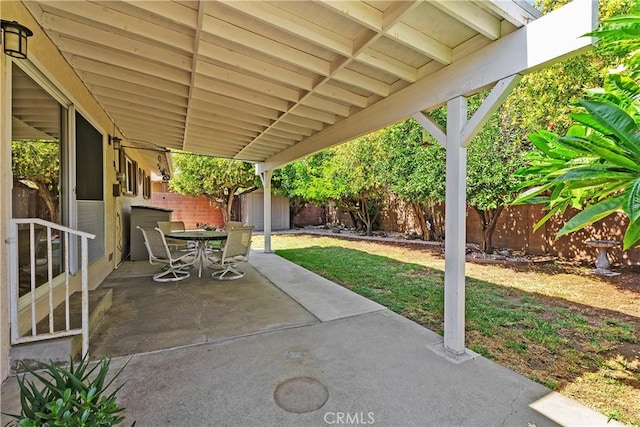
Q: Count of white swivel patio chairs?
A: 4